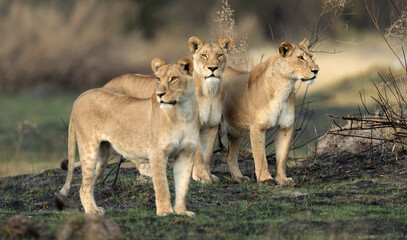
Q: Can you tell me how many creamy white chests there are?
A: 3